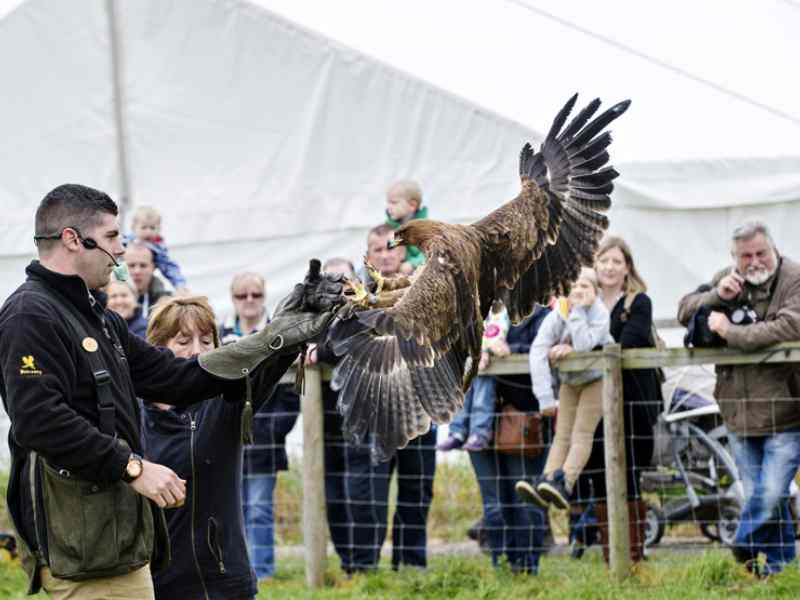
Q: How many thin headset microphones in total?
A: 1